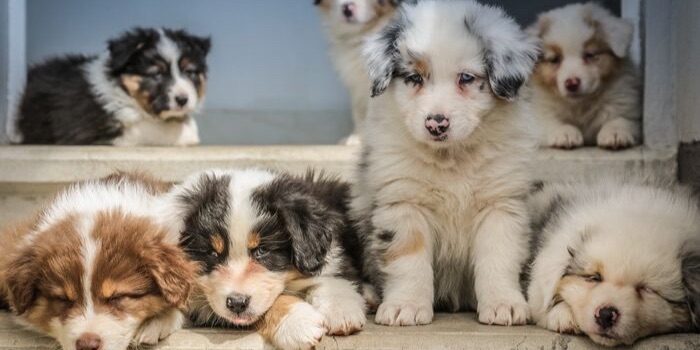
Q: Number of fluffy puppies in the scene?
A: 7